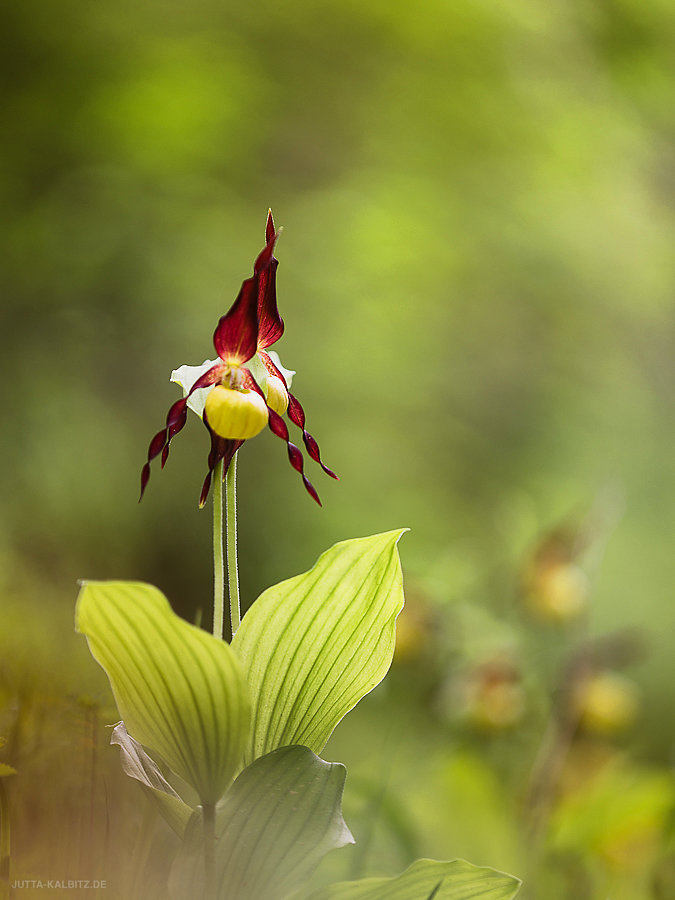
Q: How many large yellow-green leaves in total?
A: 2